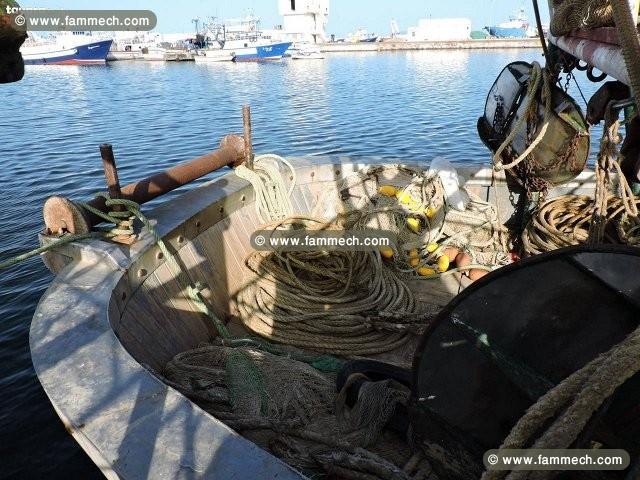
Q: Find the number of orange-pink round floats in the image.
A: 3